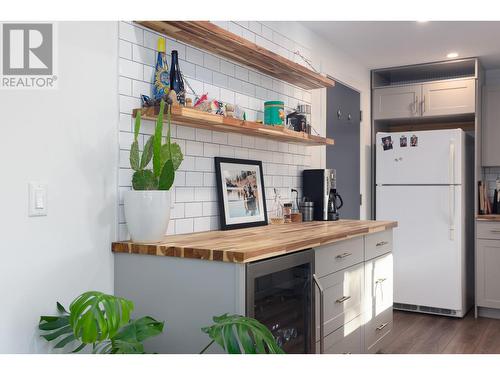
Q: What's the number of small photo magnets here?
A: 3